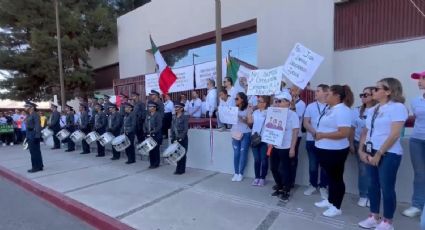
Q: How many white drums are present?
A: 8